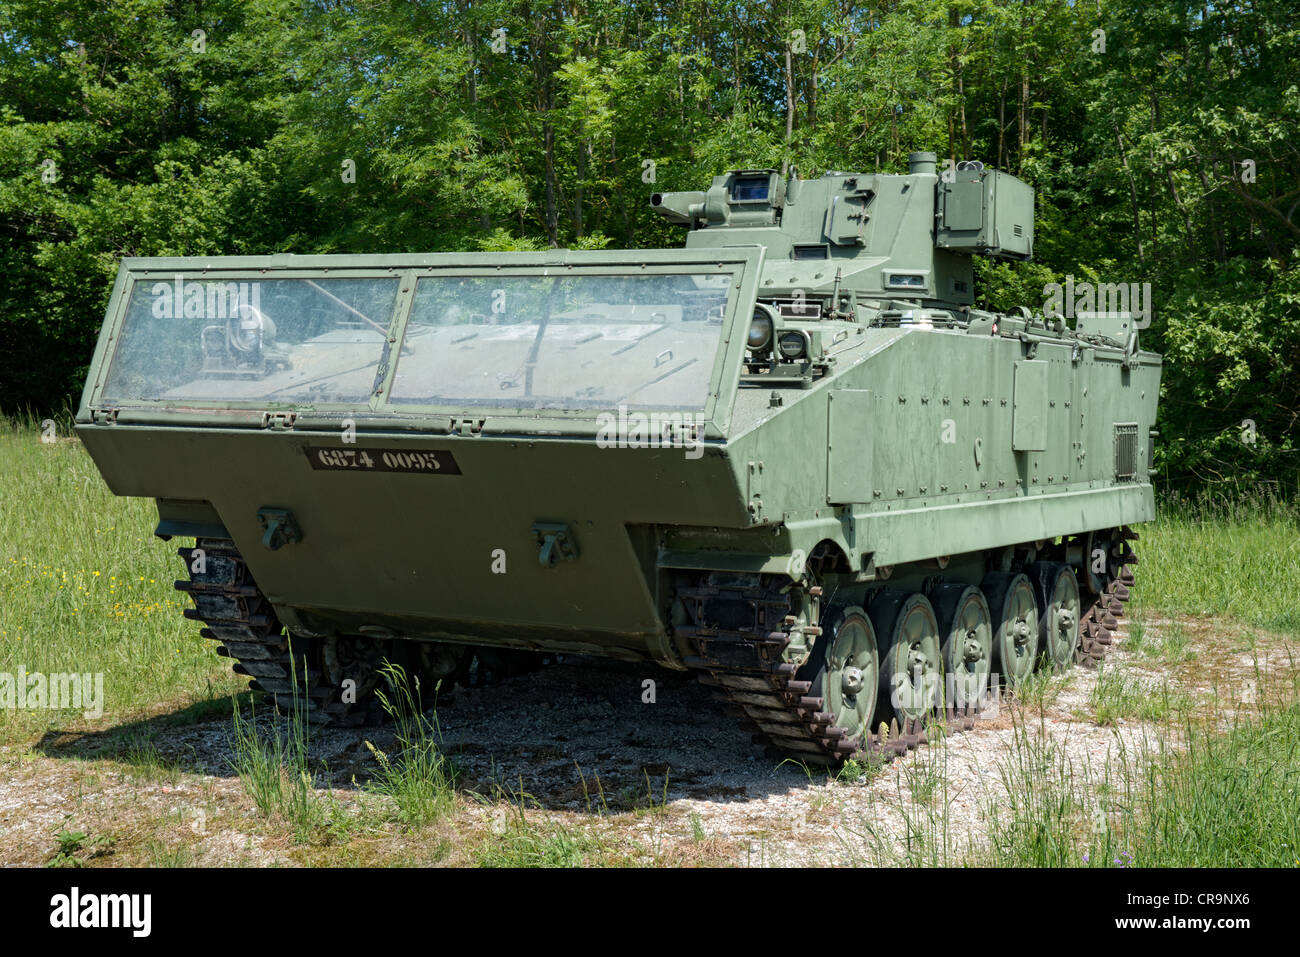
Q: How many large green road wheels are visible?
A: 5